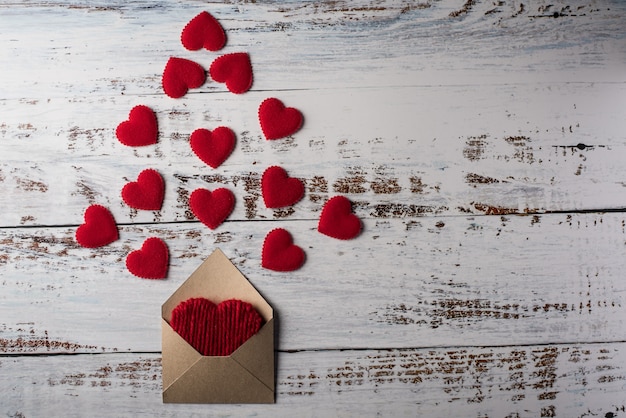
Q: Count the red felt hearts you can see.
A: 13